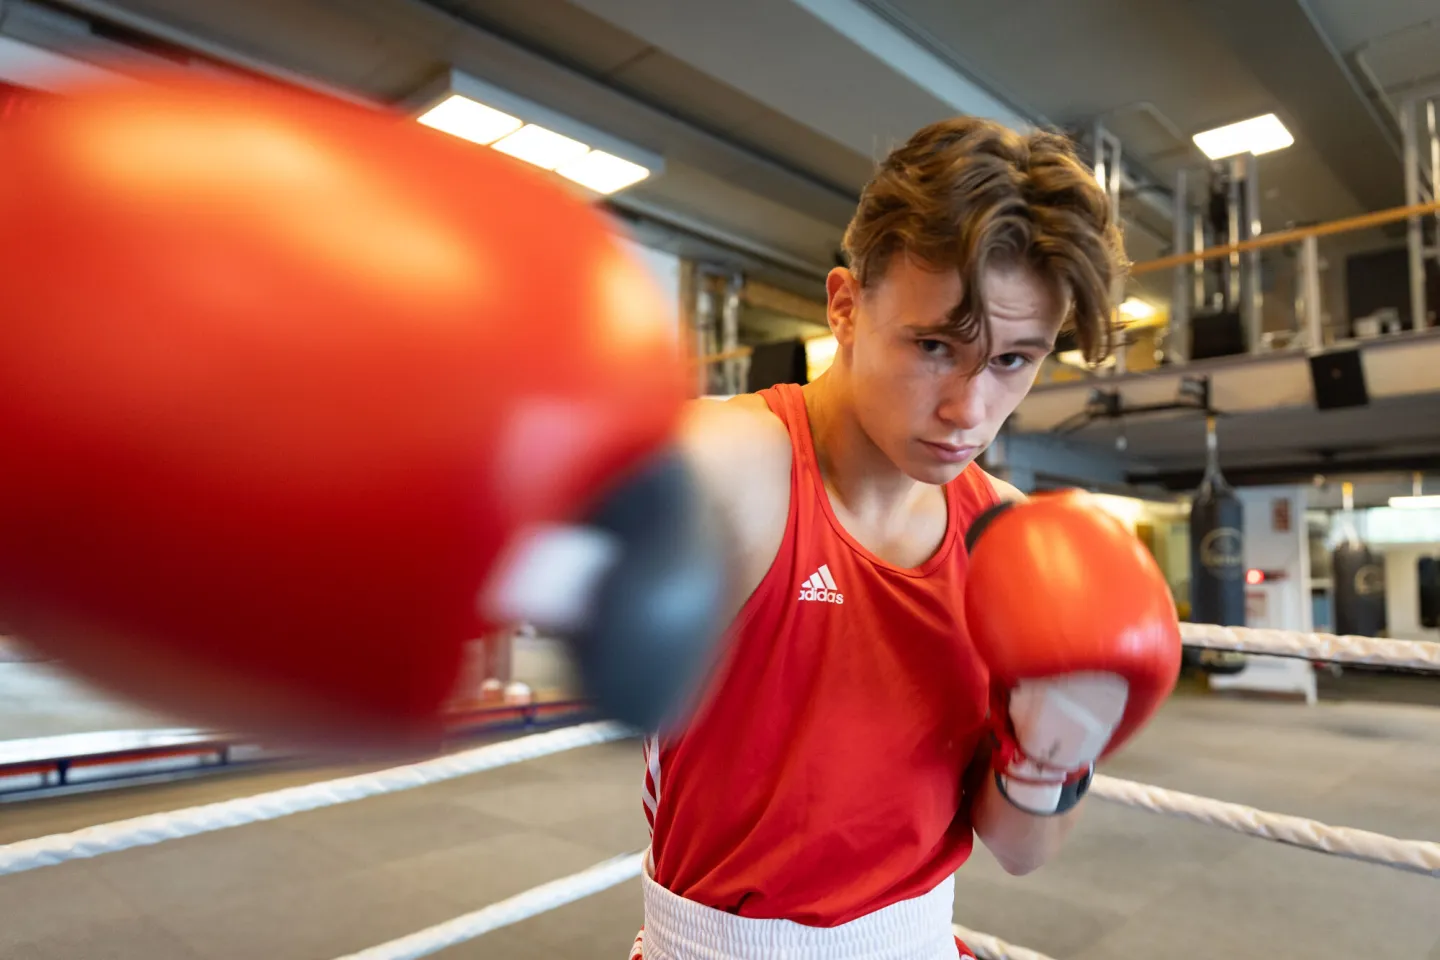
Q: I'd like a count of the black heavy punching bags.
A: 2